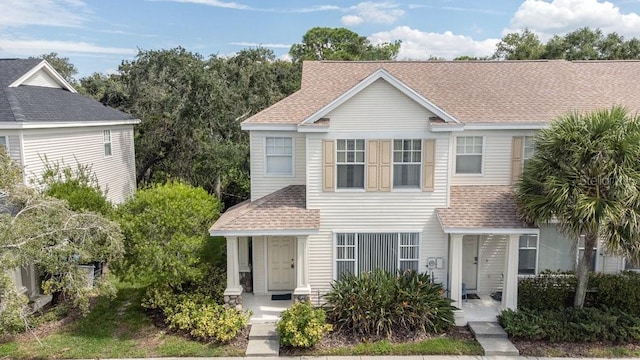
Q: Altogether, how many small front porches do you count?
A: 2